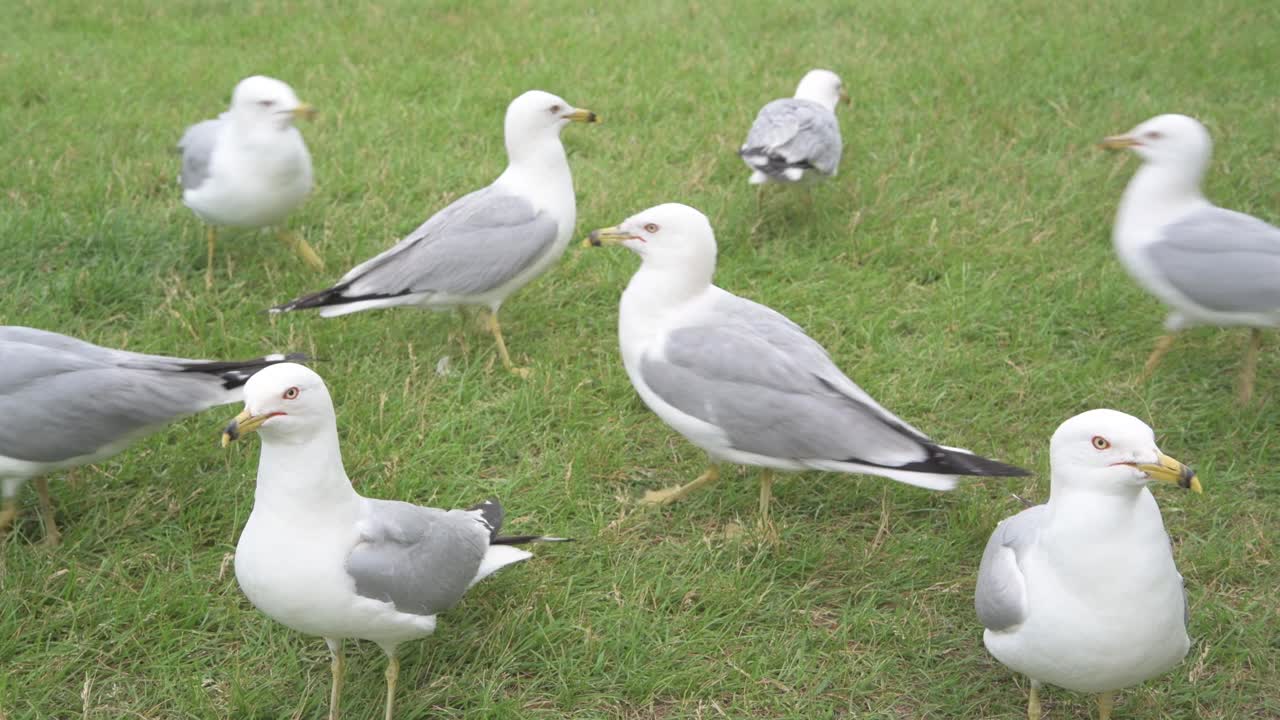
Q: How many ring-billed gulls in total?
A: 8